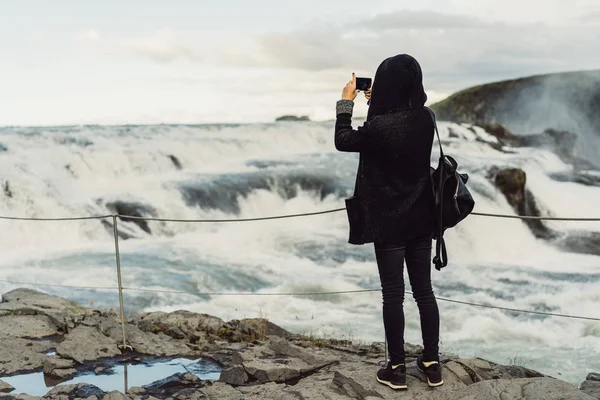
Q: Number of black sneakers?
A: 2